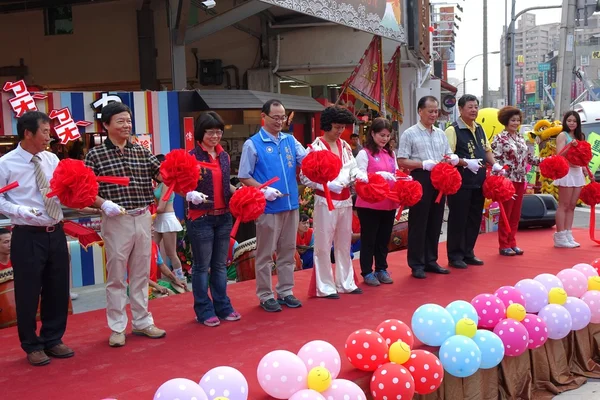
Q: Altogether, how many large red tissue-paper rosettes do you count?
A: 11